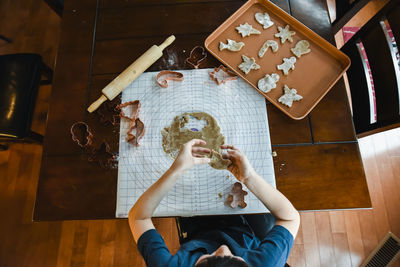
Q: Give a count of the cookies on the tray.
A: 10